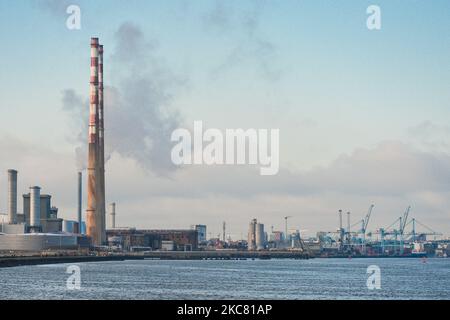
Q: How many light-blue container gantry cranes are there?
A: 3